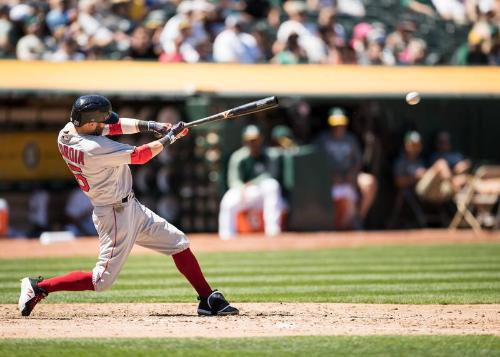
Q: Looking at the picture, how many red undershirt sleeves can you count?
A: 2